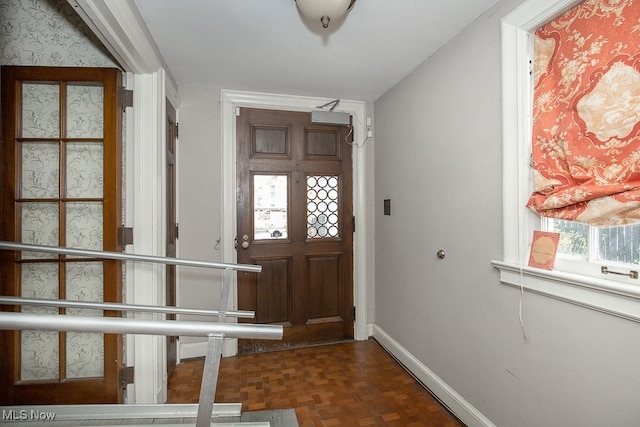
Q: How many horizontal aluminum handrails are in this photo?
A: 3